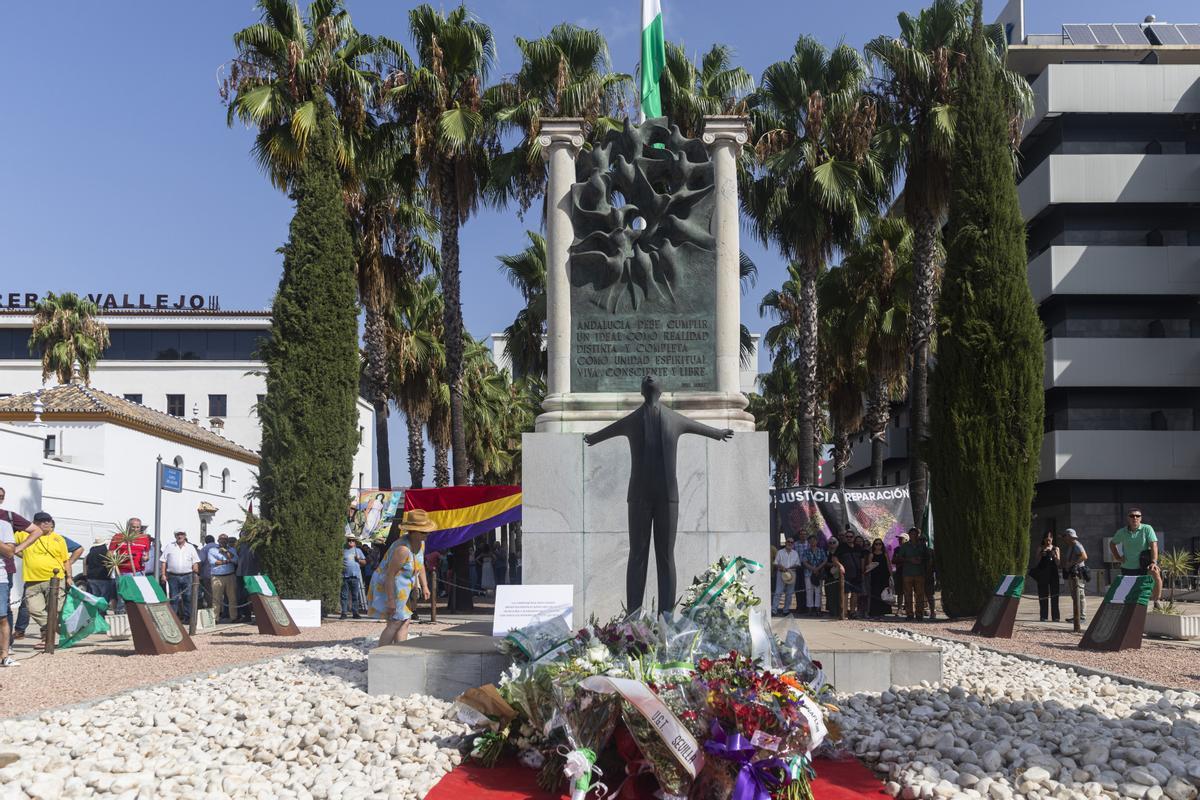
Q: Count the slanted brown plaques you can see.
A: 4